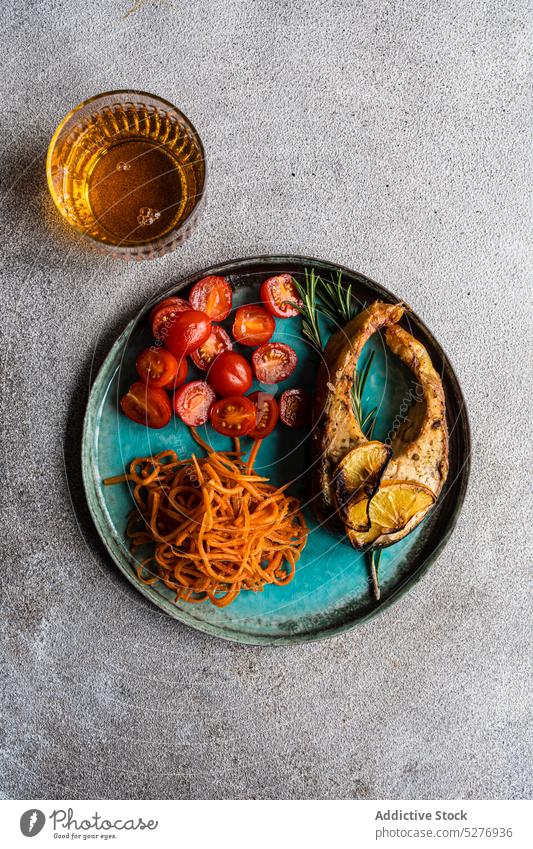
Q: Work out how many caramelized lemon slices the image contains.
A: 2